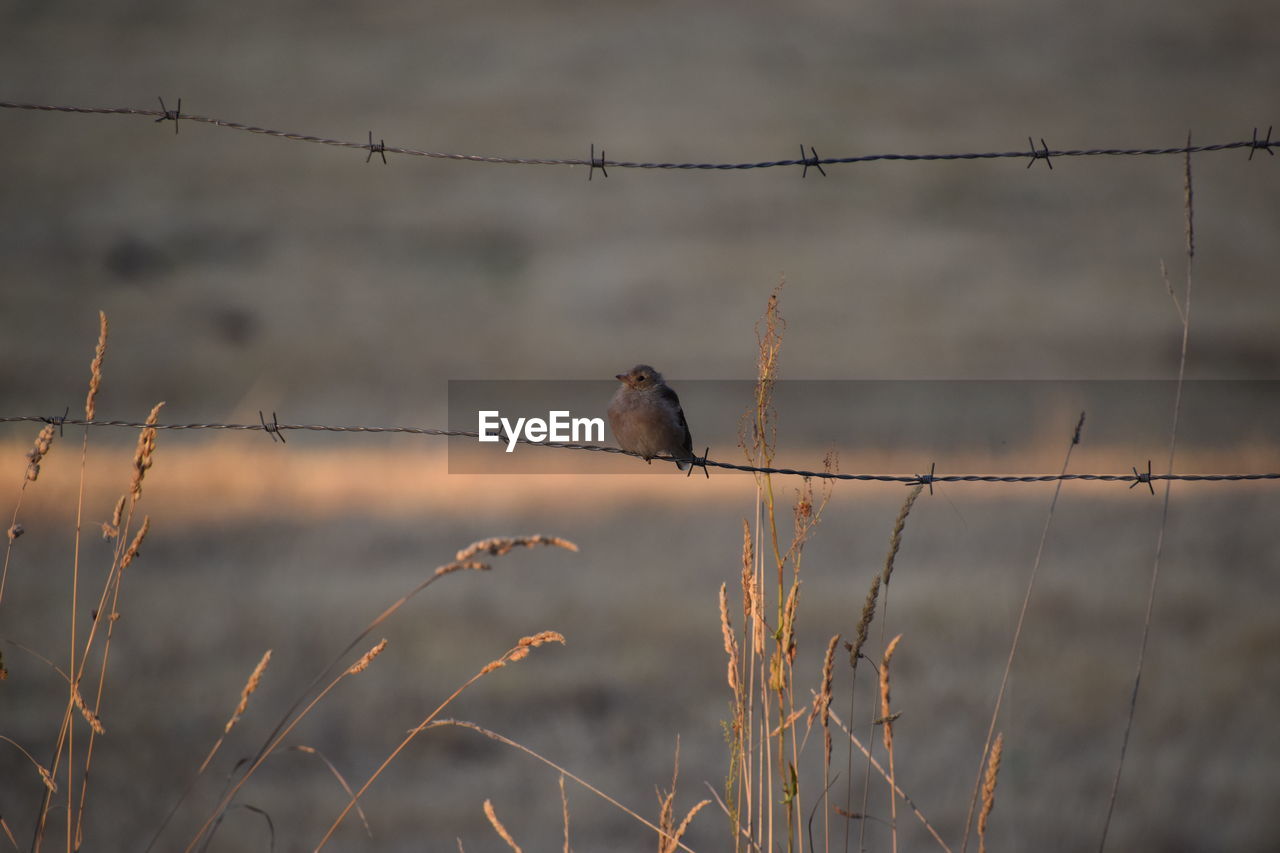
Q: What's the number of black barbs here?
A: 11